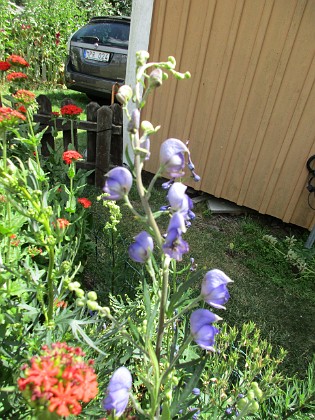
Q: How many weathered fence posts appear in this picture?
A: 5